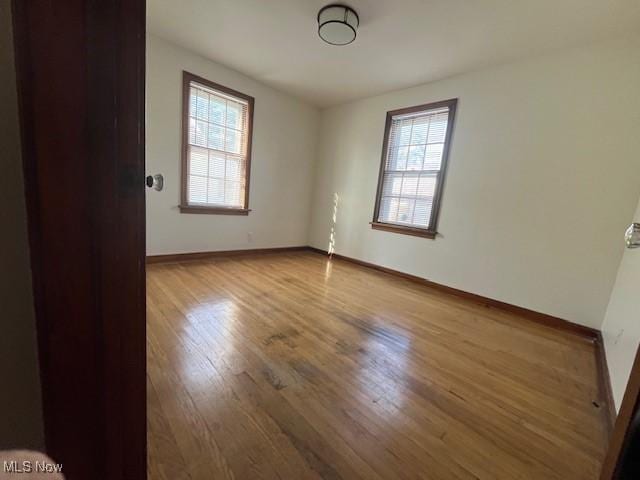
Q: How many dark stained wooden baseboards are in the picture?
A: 3